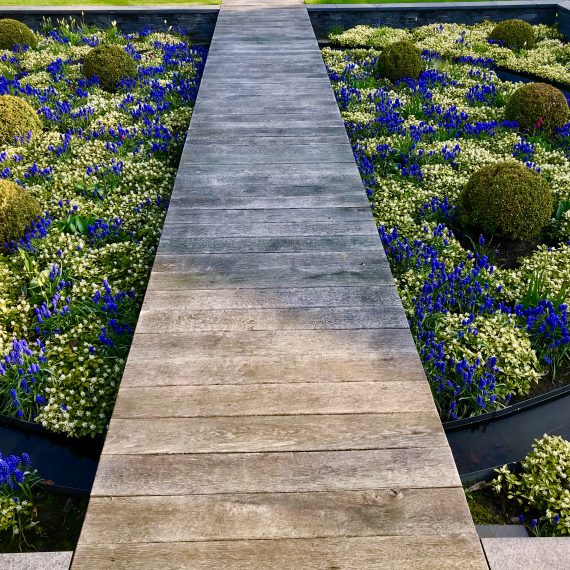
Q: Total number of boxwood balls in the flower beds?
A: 8